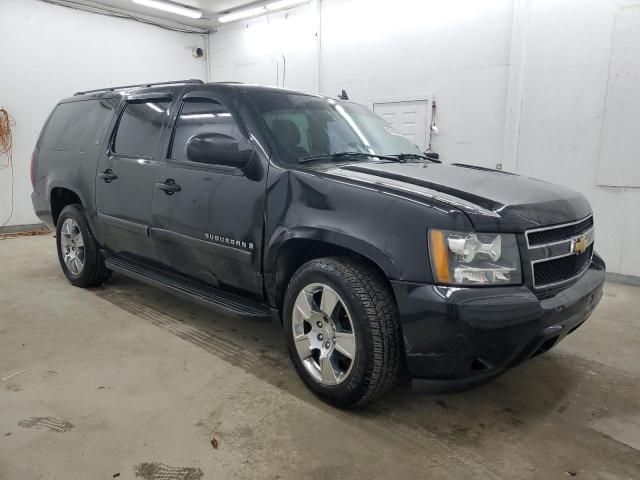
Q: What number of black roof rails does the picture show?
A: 2